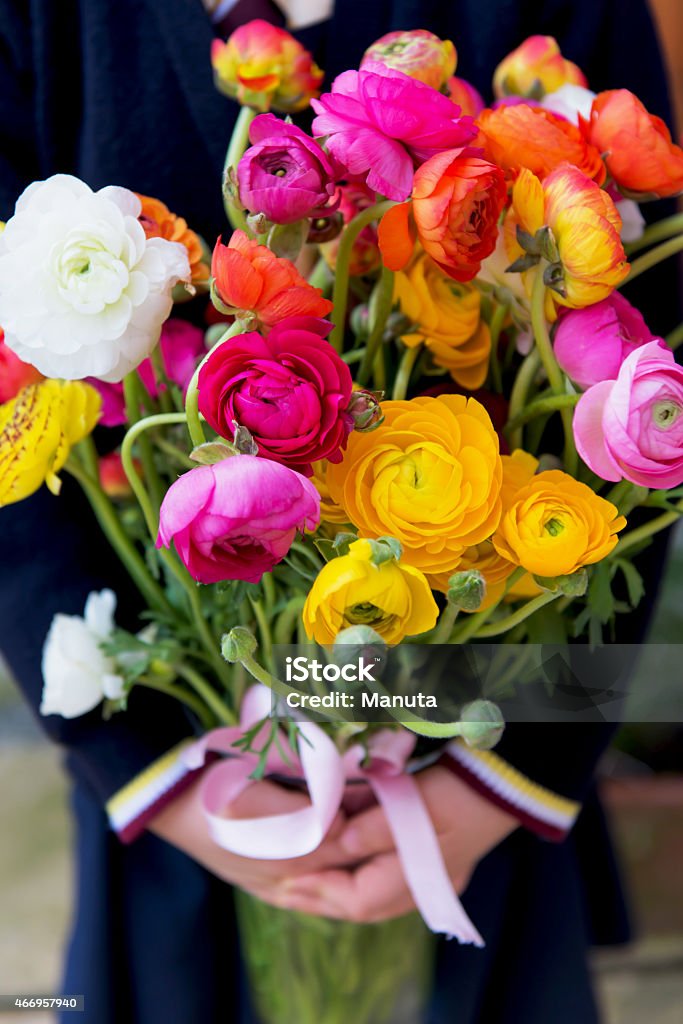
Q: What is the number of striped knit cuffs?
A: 2